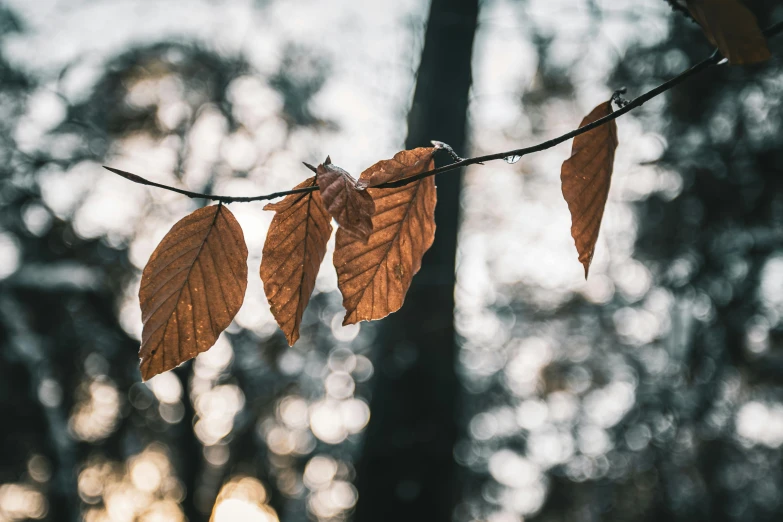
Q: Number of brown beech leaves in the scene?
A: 6